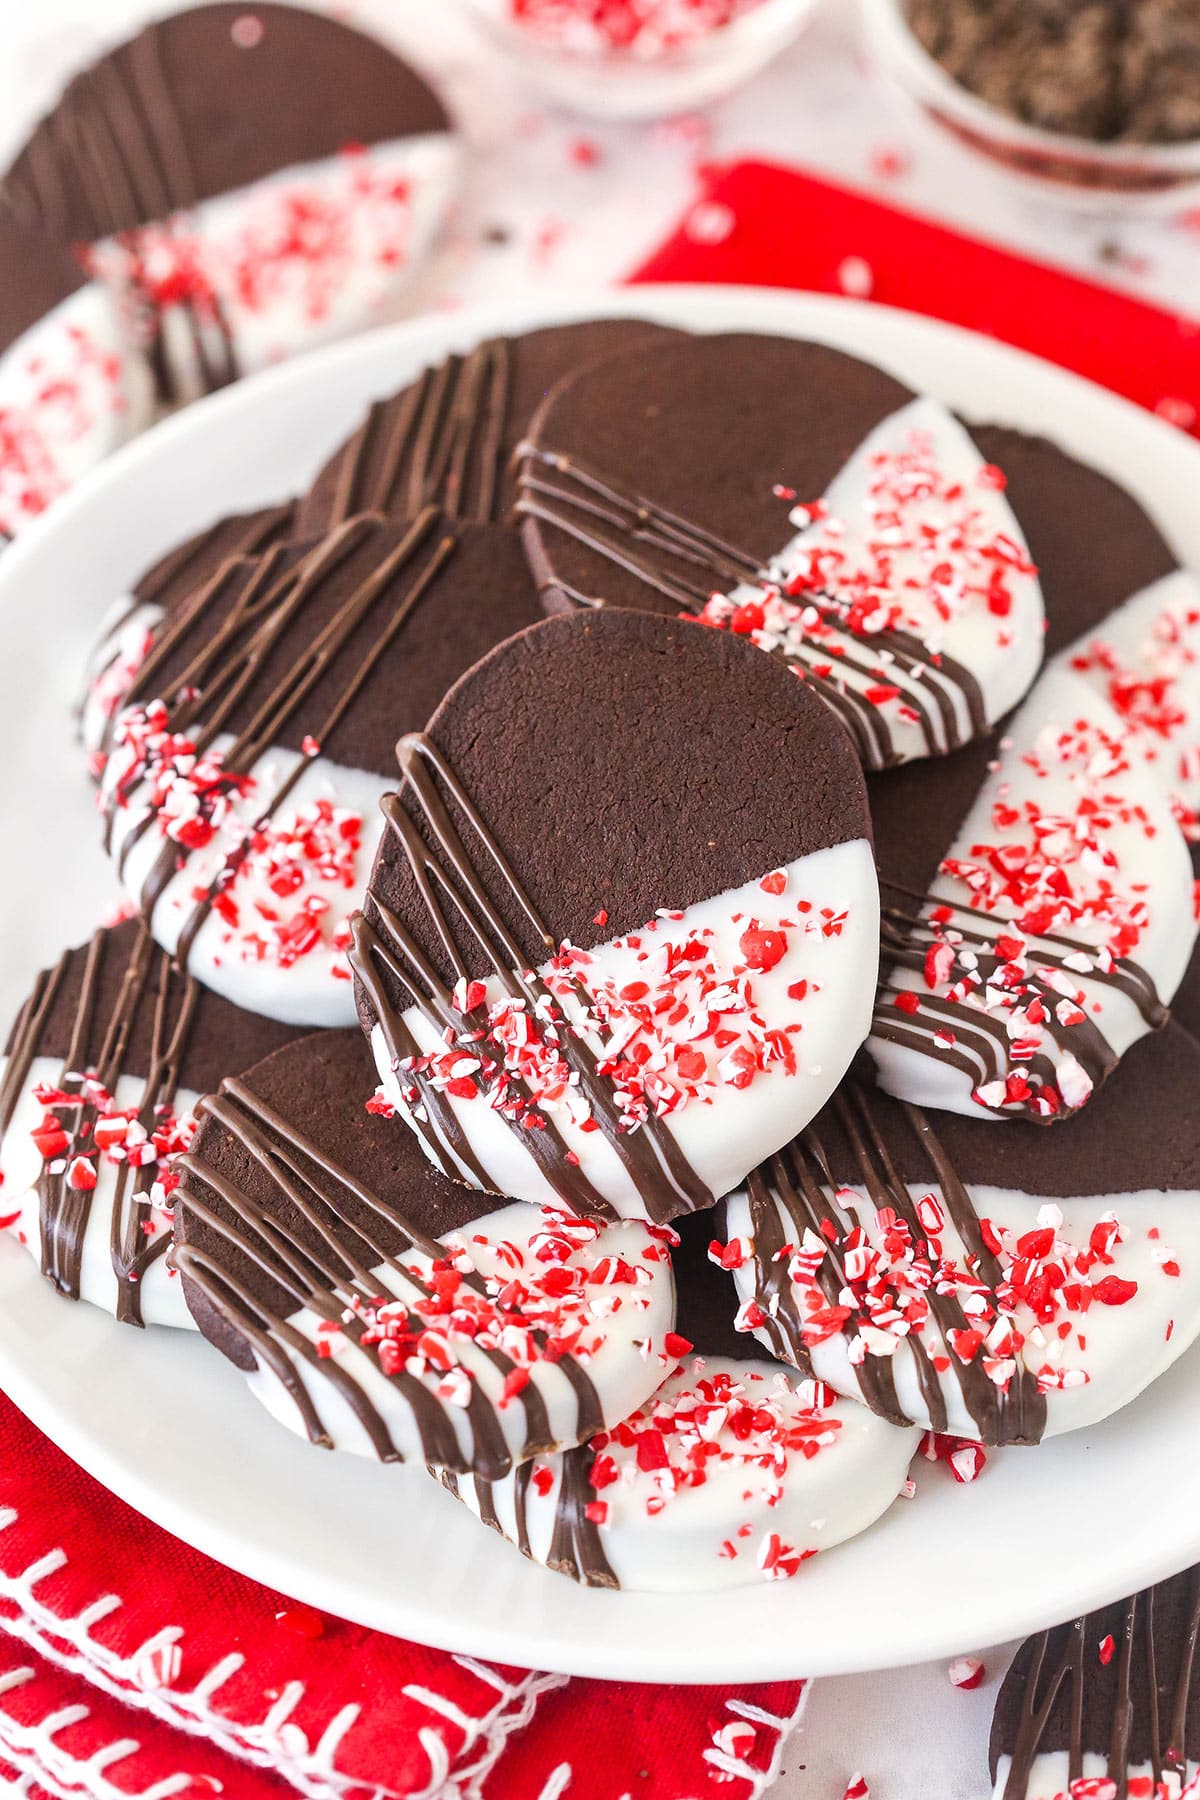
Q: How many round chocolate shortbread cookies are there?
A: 14